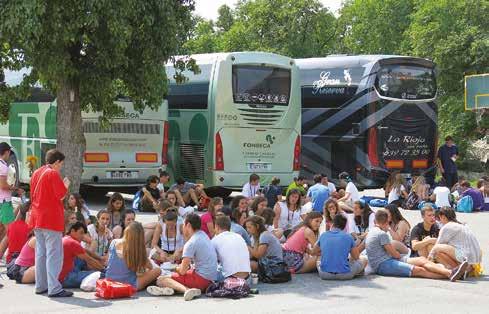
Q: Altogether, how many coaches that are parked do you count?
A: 3